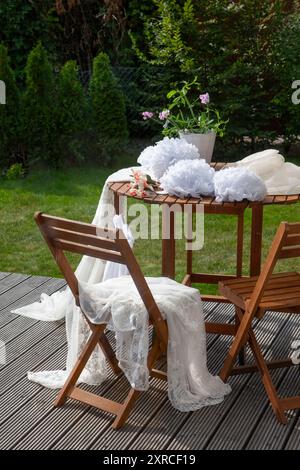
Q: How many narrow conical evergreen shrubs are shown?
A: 4